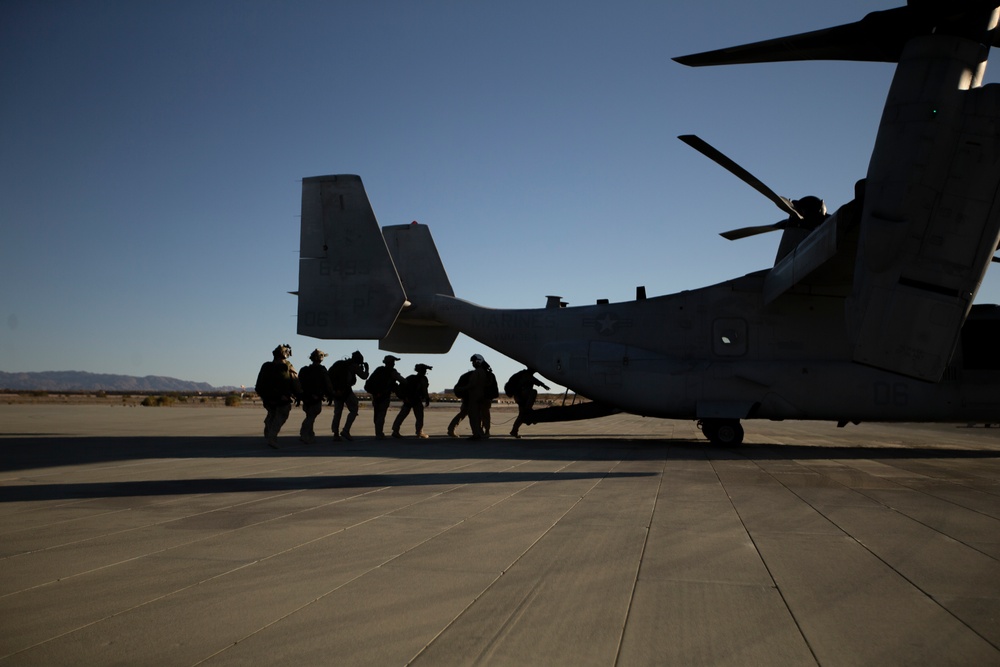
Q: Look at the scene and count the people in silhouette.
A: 8